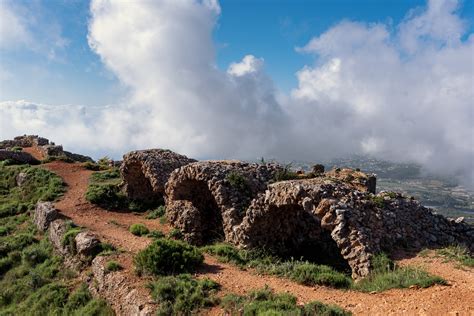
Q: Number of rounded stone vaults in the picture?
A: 3